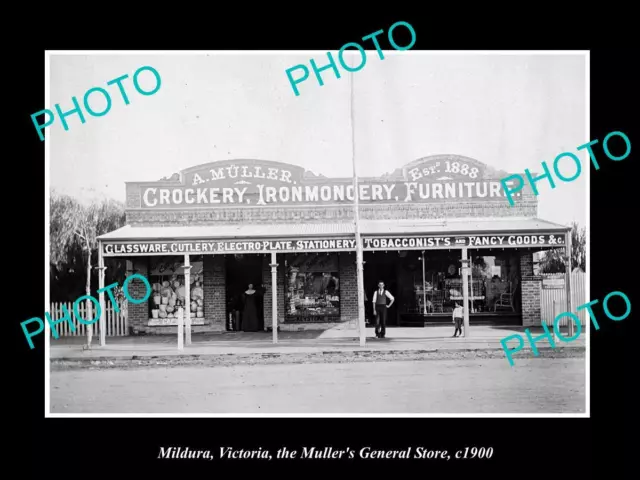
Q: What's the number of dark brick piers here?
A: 5